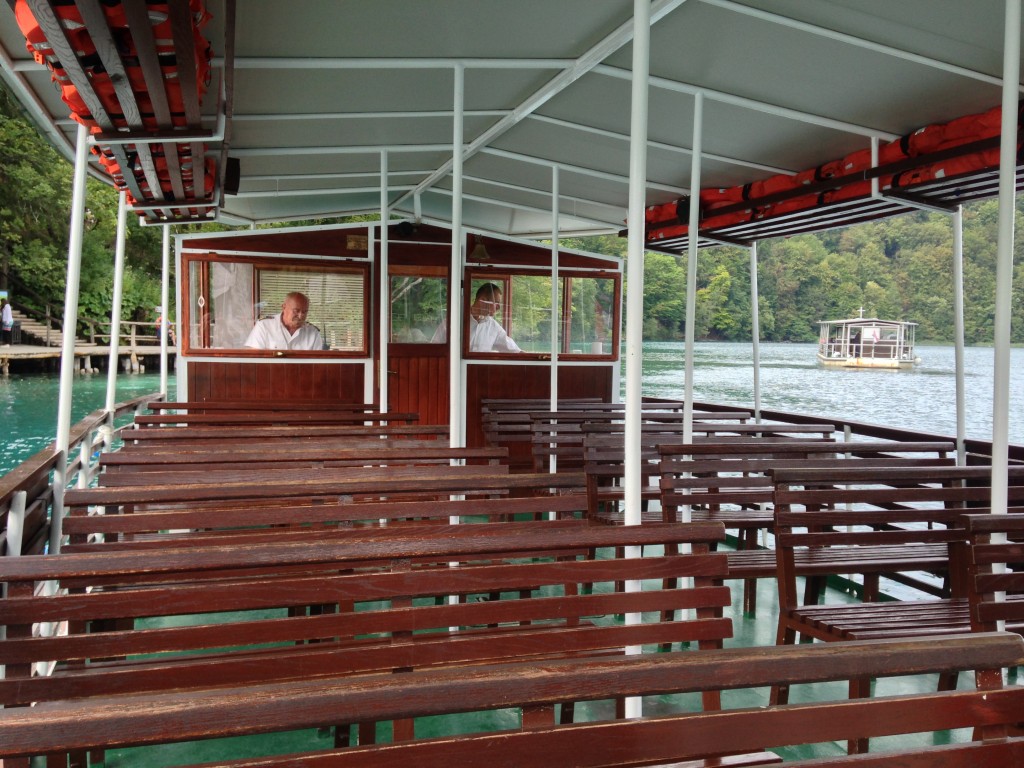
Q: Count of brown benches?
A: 14